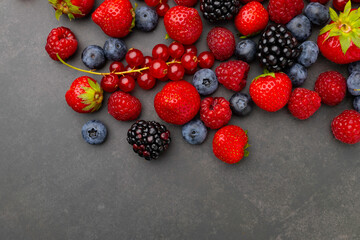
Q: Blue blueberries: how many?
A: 15